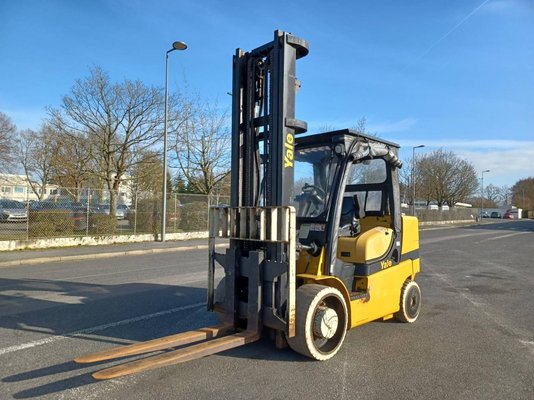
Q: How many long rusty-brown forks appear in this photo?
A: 2